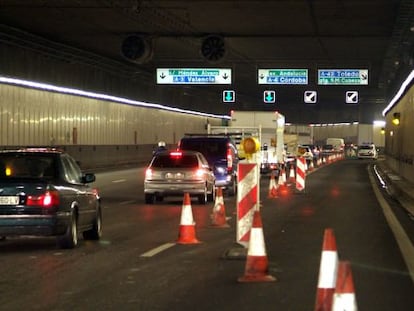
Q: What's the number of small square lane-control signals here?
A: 4